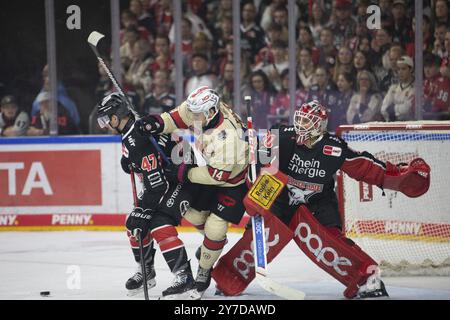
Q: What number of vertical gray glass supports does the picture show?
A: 6